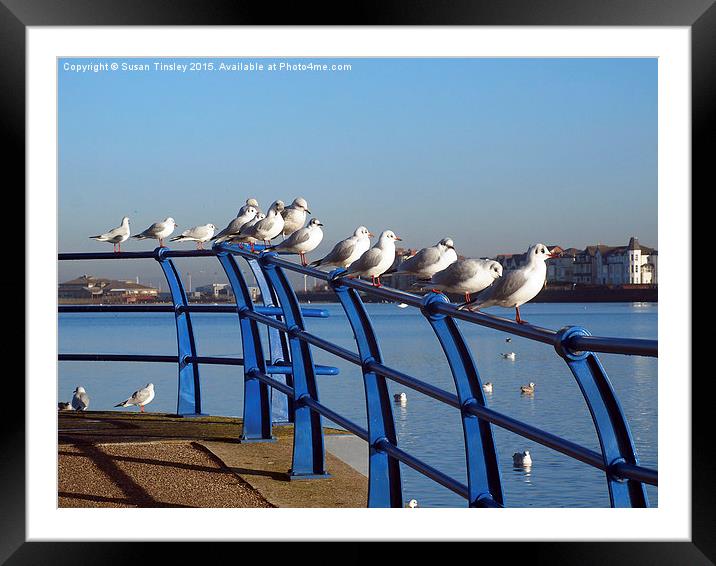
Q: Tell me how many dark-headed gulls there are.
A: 0